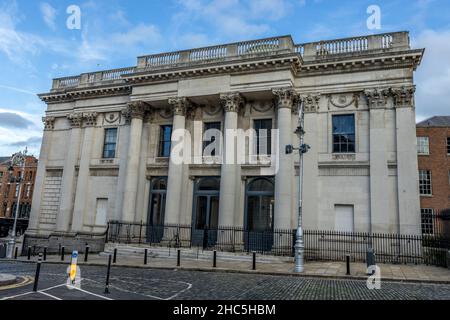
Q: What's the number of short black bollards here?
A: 11